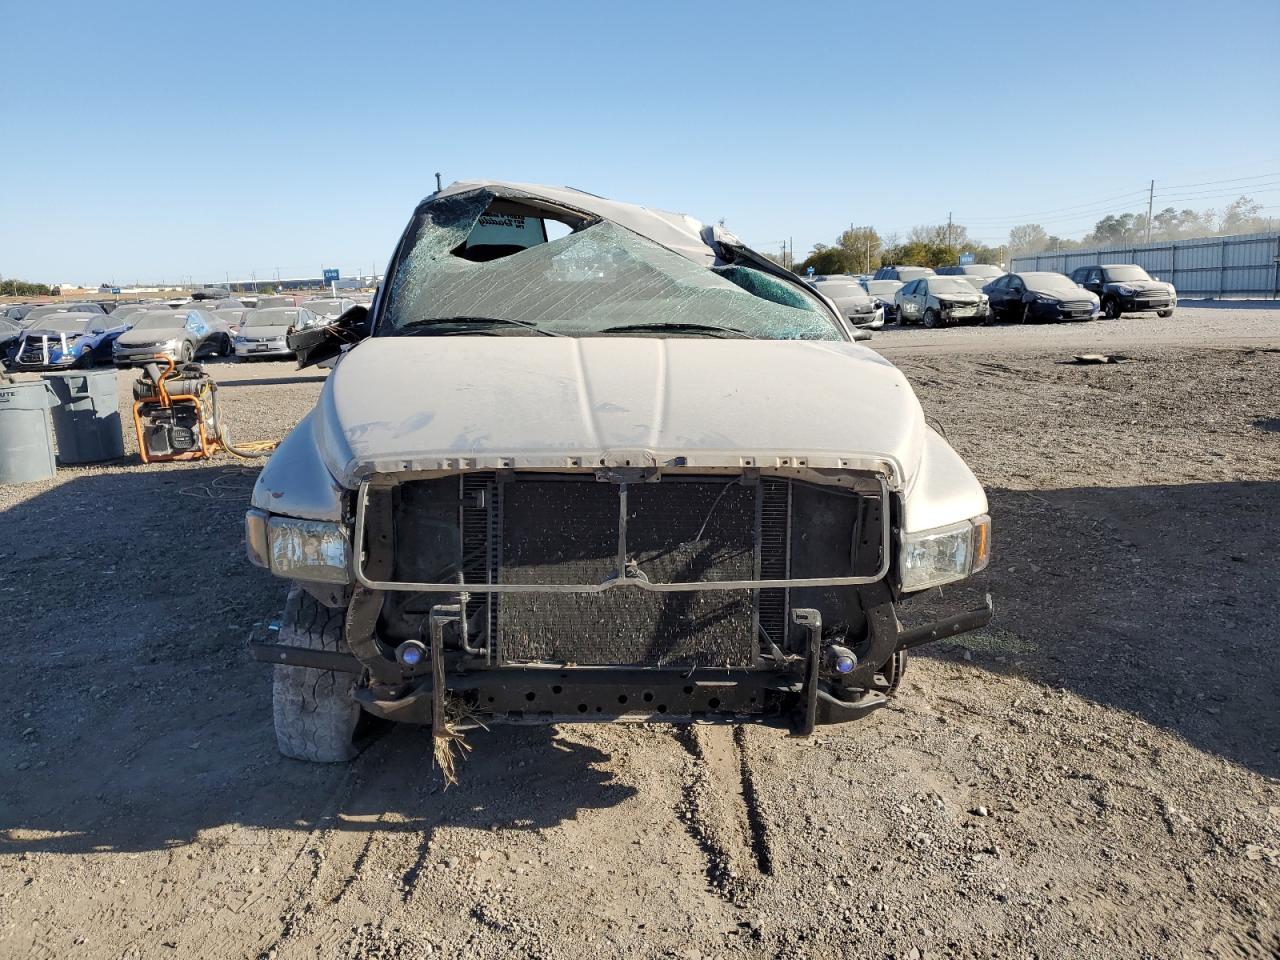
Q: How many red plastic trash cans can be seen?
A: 0